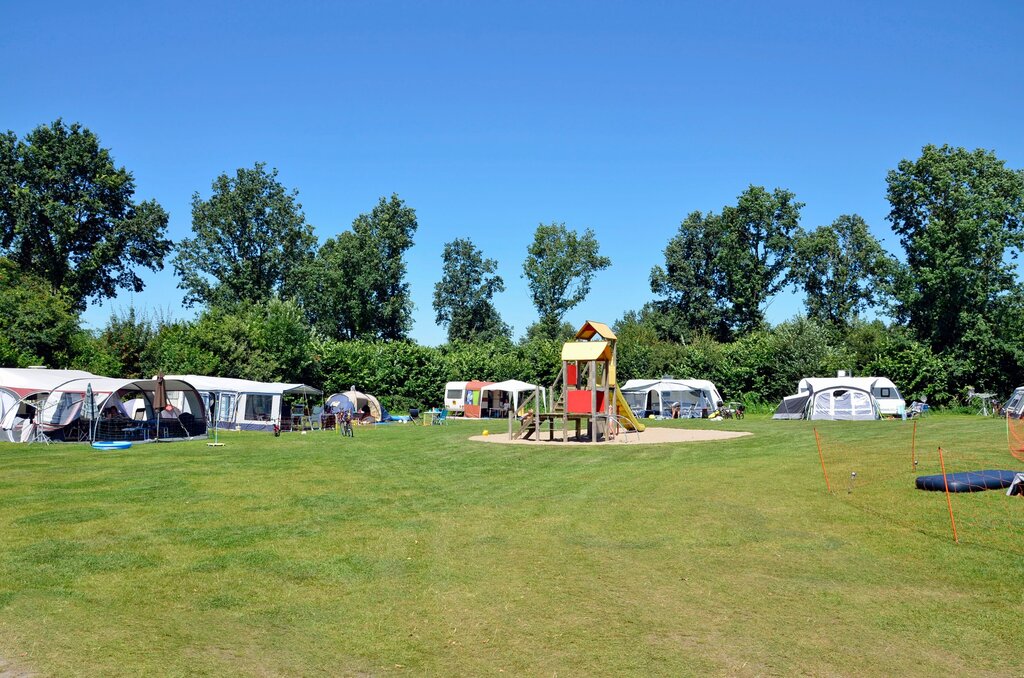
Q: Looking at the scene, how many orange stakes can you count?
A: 3